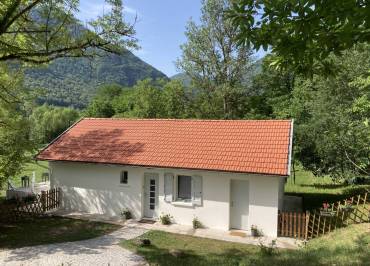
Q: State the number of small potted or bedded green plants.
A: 4